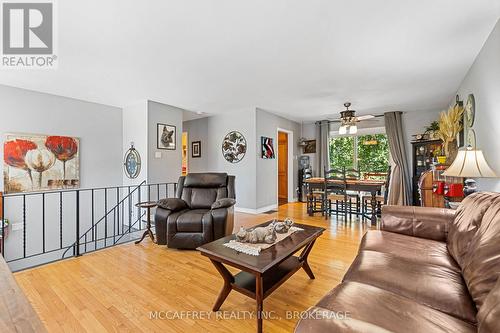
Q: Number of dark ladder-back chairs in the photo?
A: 4